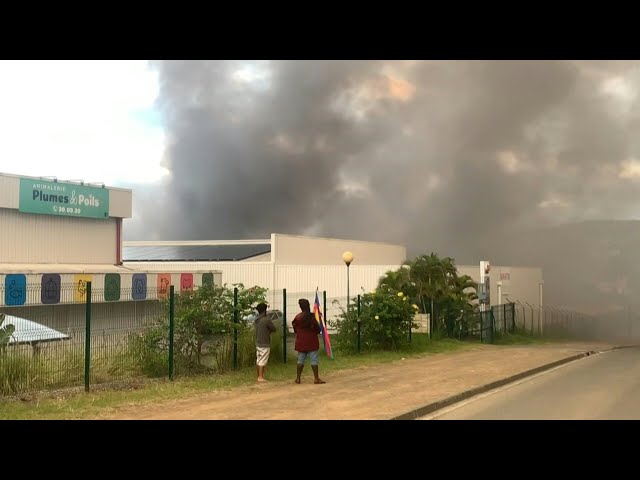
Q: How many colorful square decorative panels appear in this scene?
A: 8